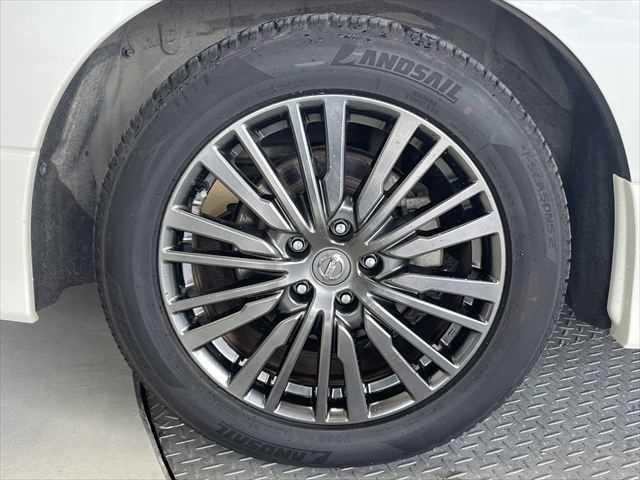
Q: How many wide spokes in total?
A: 10